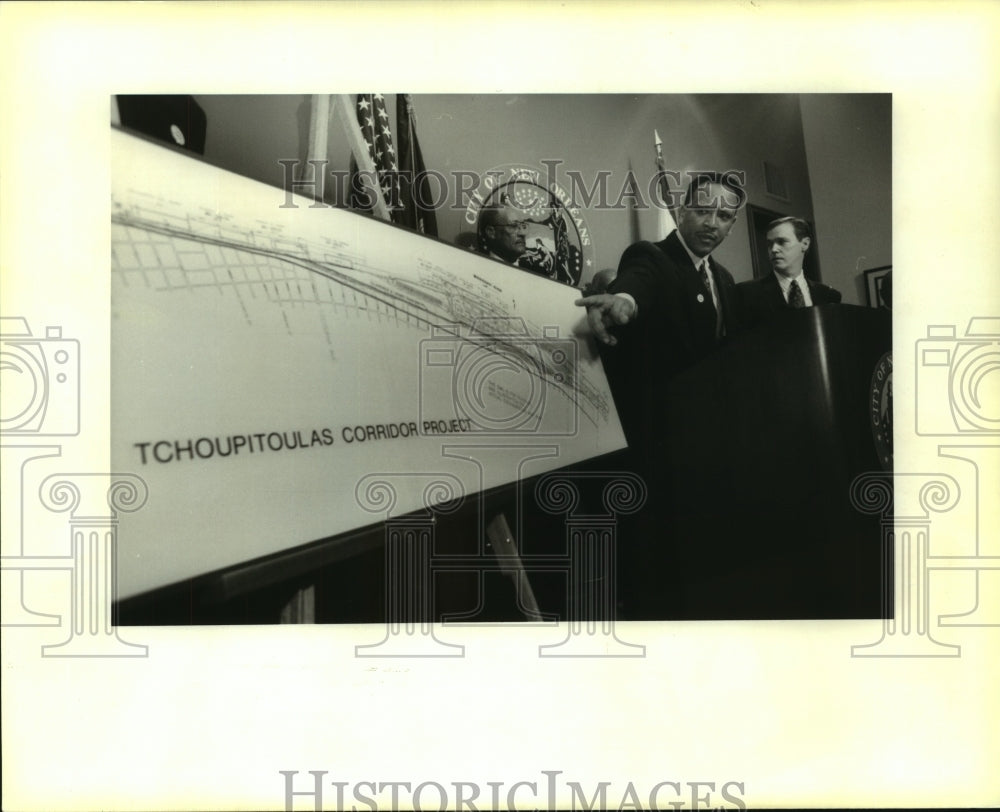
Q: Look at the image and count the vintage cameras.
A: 3